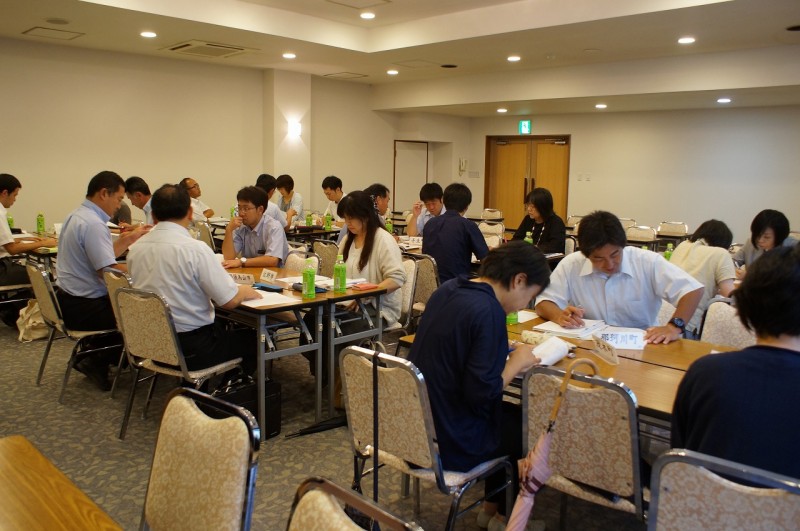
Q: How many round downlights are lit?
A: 9